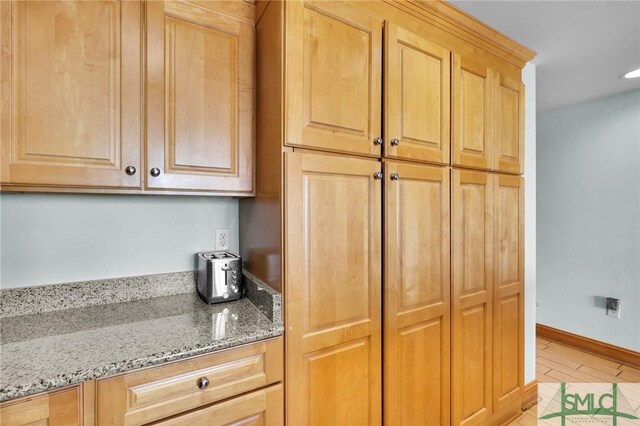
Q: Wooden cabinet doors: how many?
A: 10